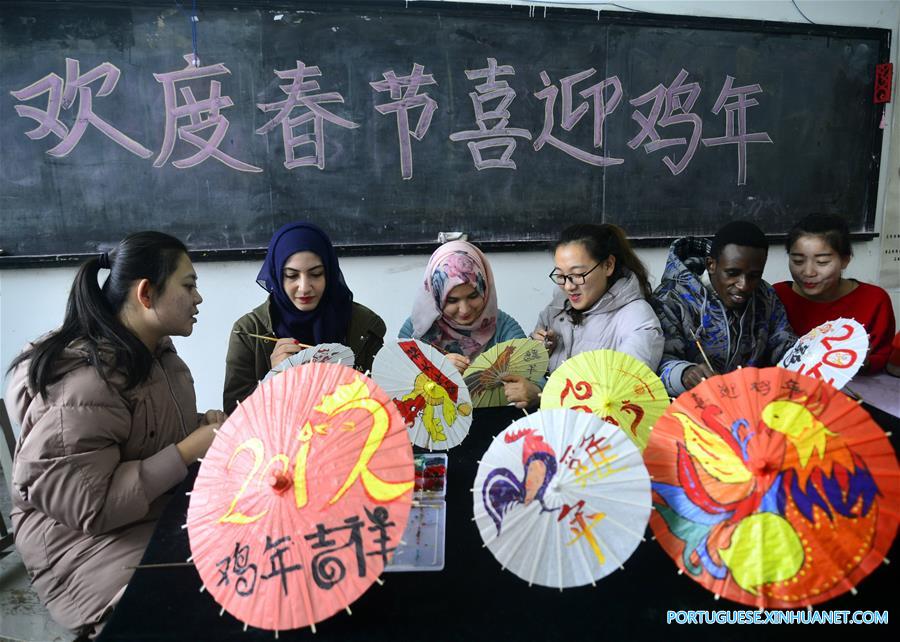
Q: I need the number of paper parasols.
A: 8